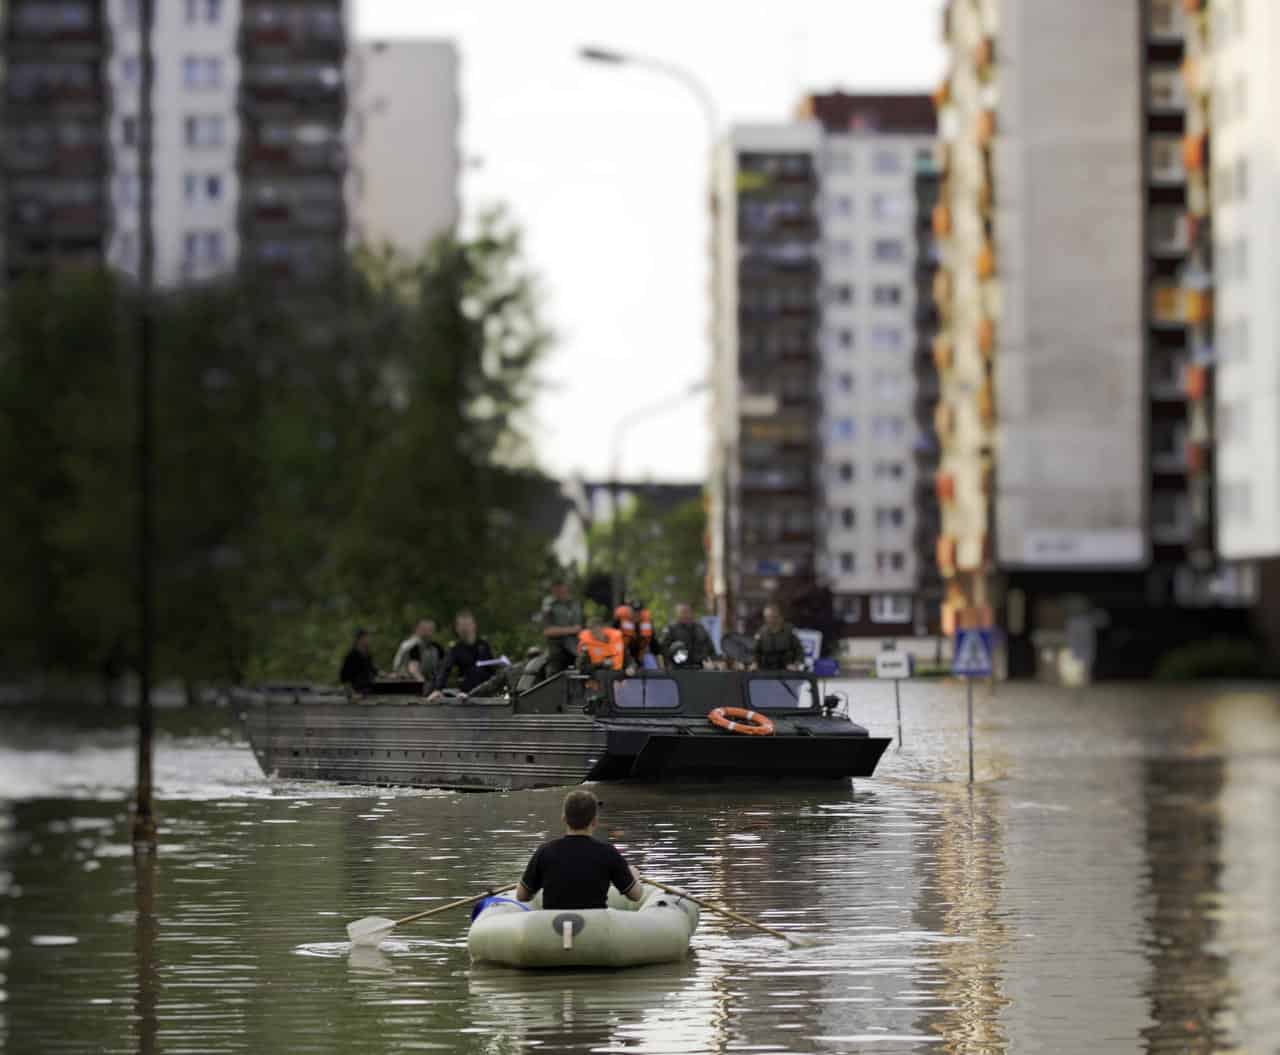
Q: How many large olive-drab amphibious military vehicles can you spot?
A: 1